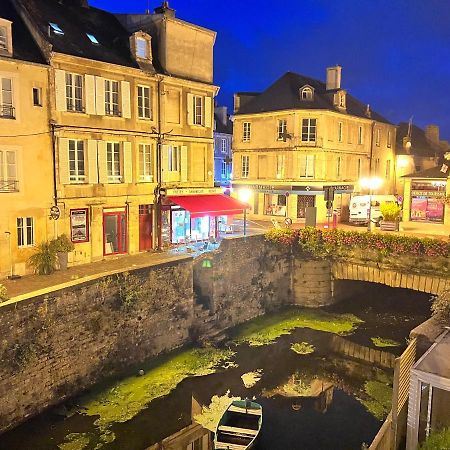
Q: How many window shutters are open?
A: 12